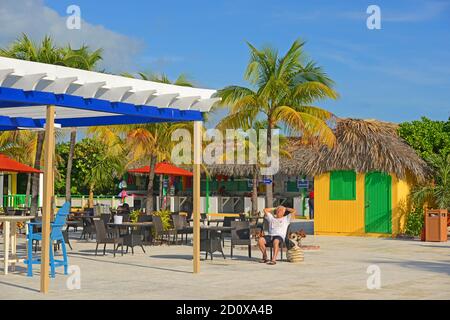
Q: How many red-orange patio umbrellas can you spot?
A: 2